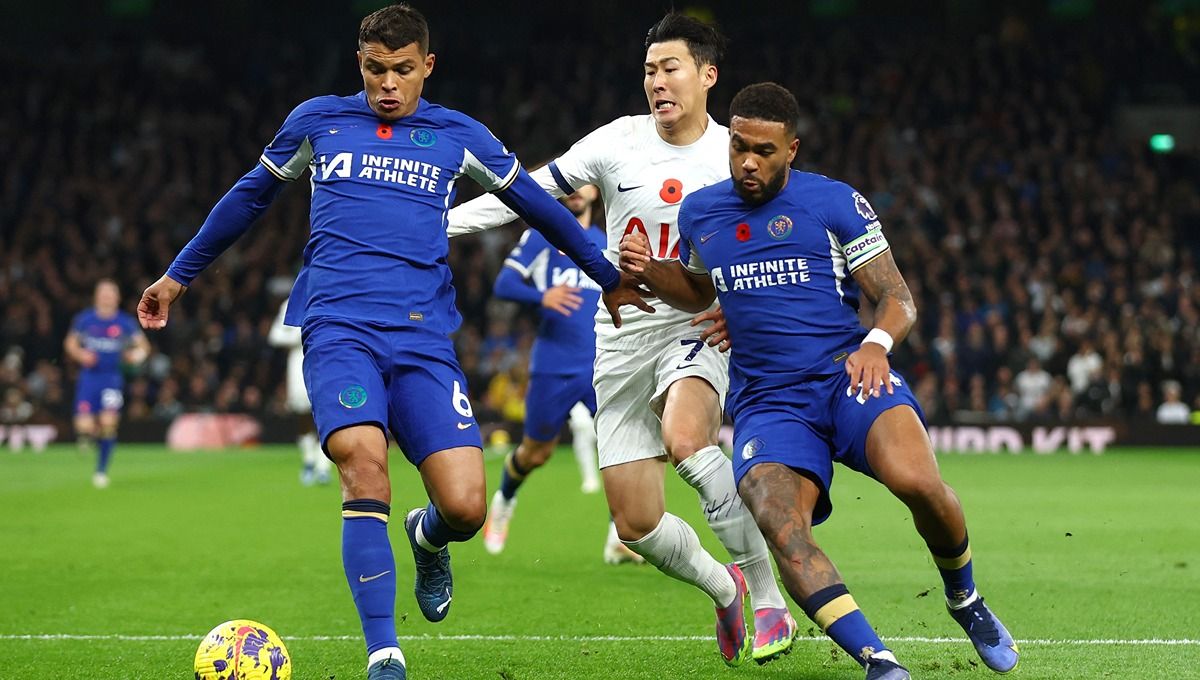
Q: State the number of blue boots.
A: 4